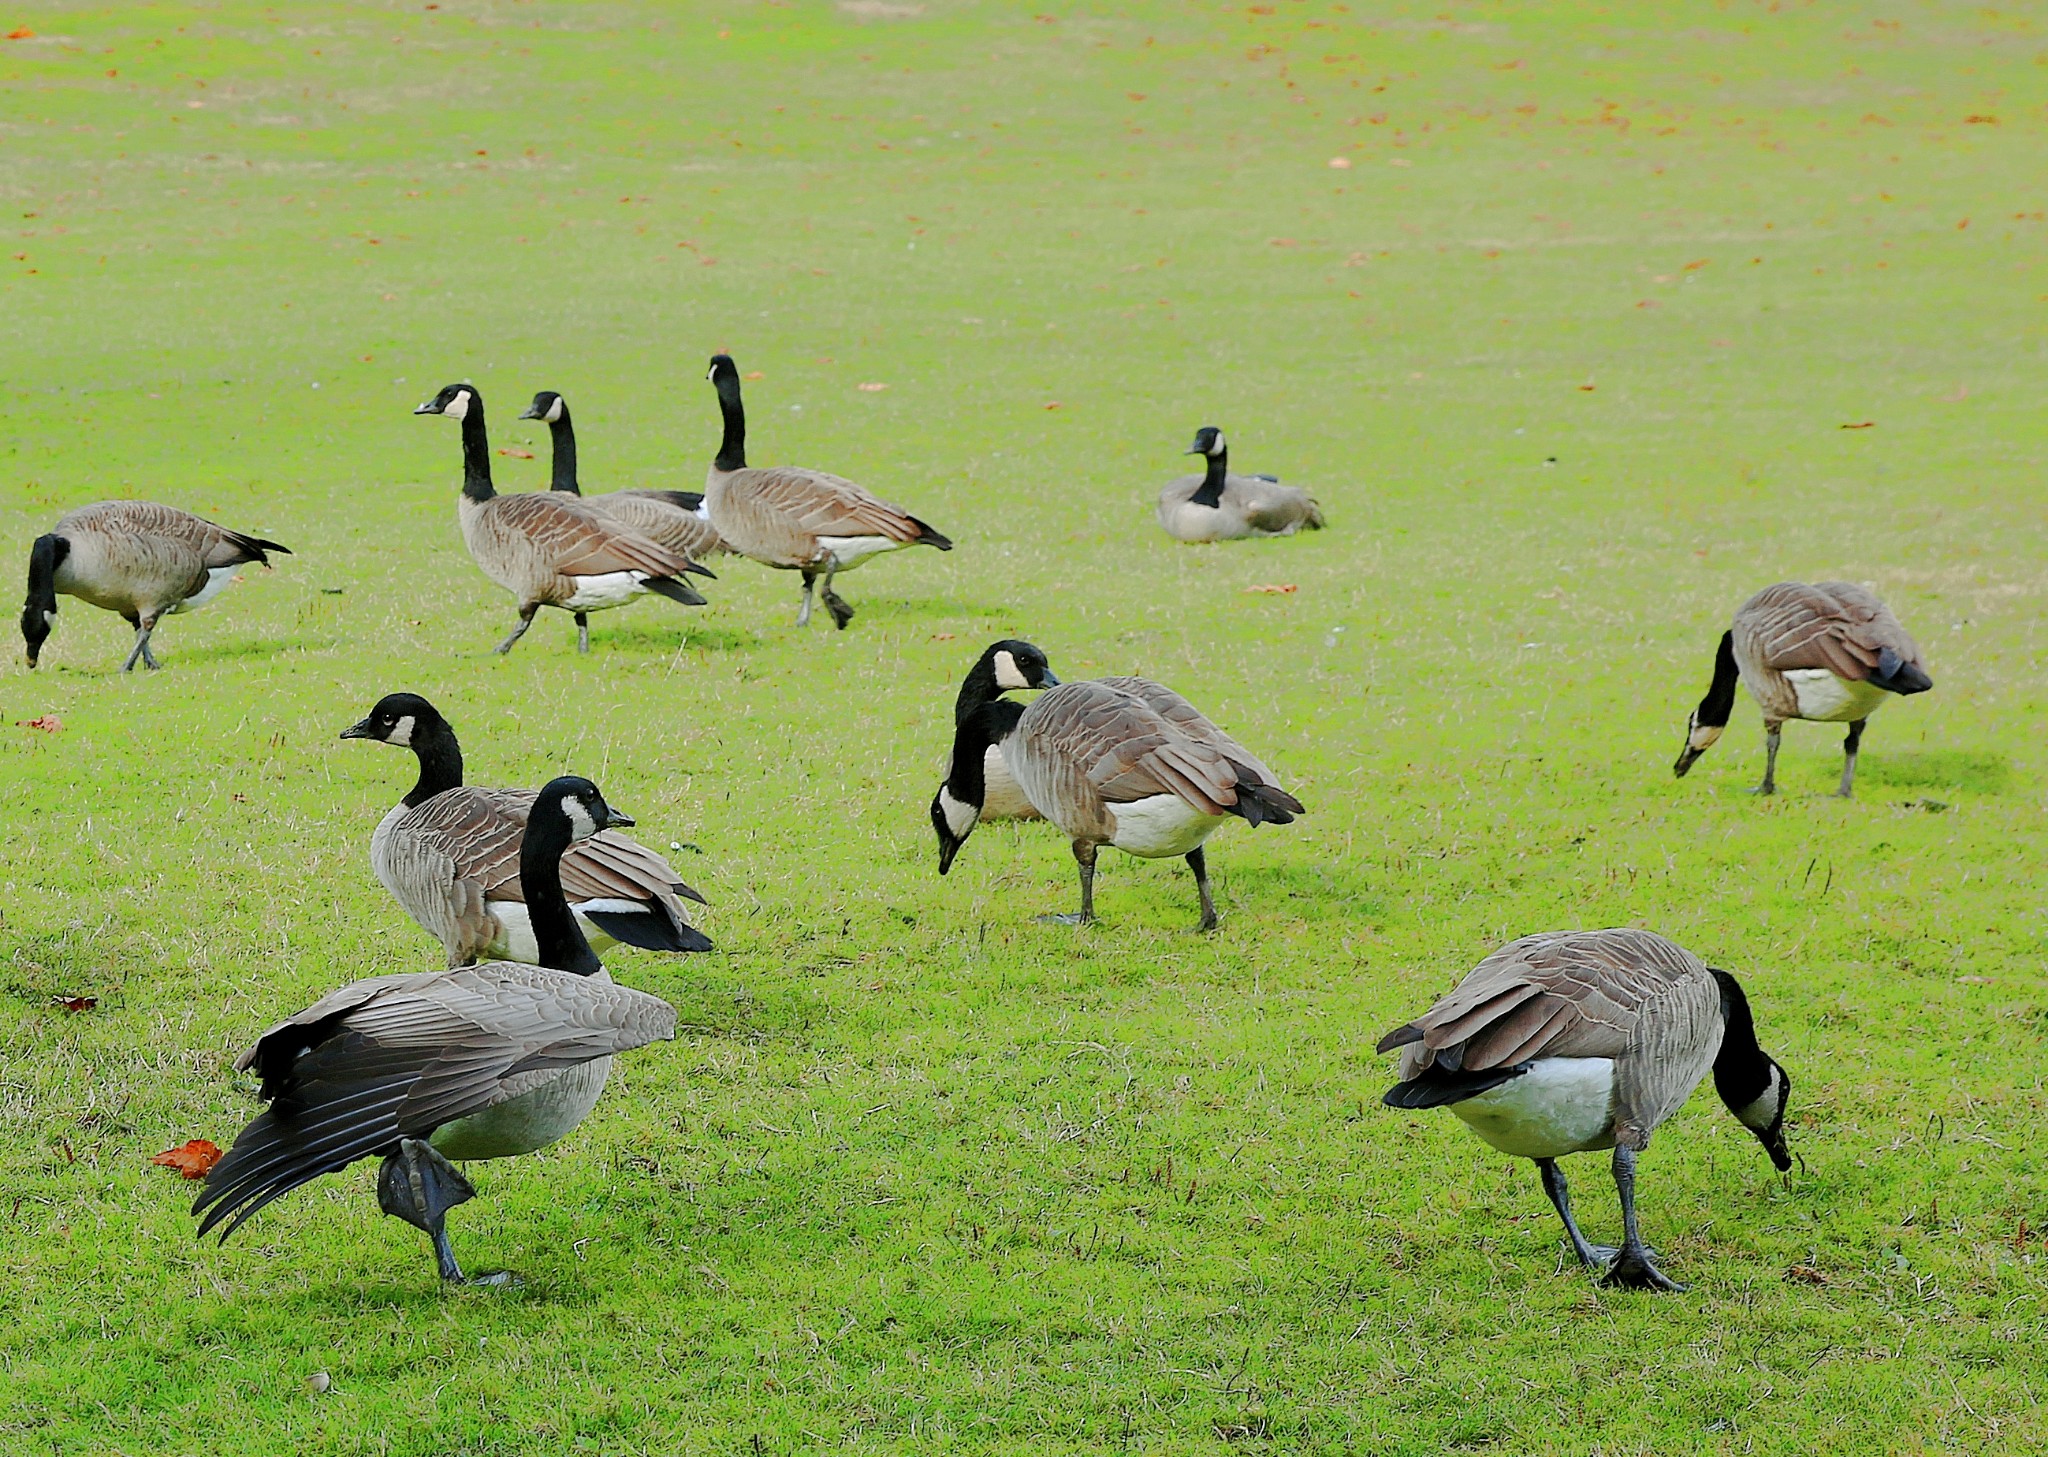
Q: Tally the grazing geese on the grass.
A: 4